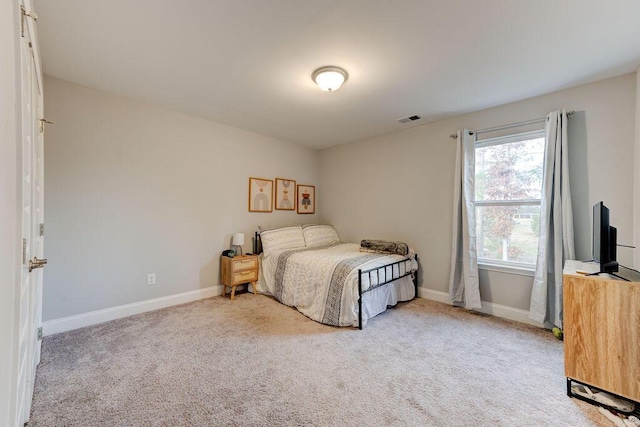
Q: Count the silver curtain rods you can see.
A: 1